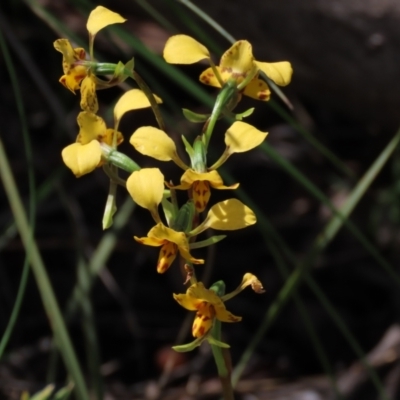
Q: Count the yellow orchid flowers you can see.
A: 6